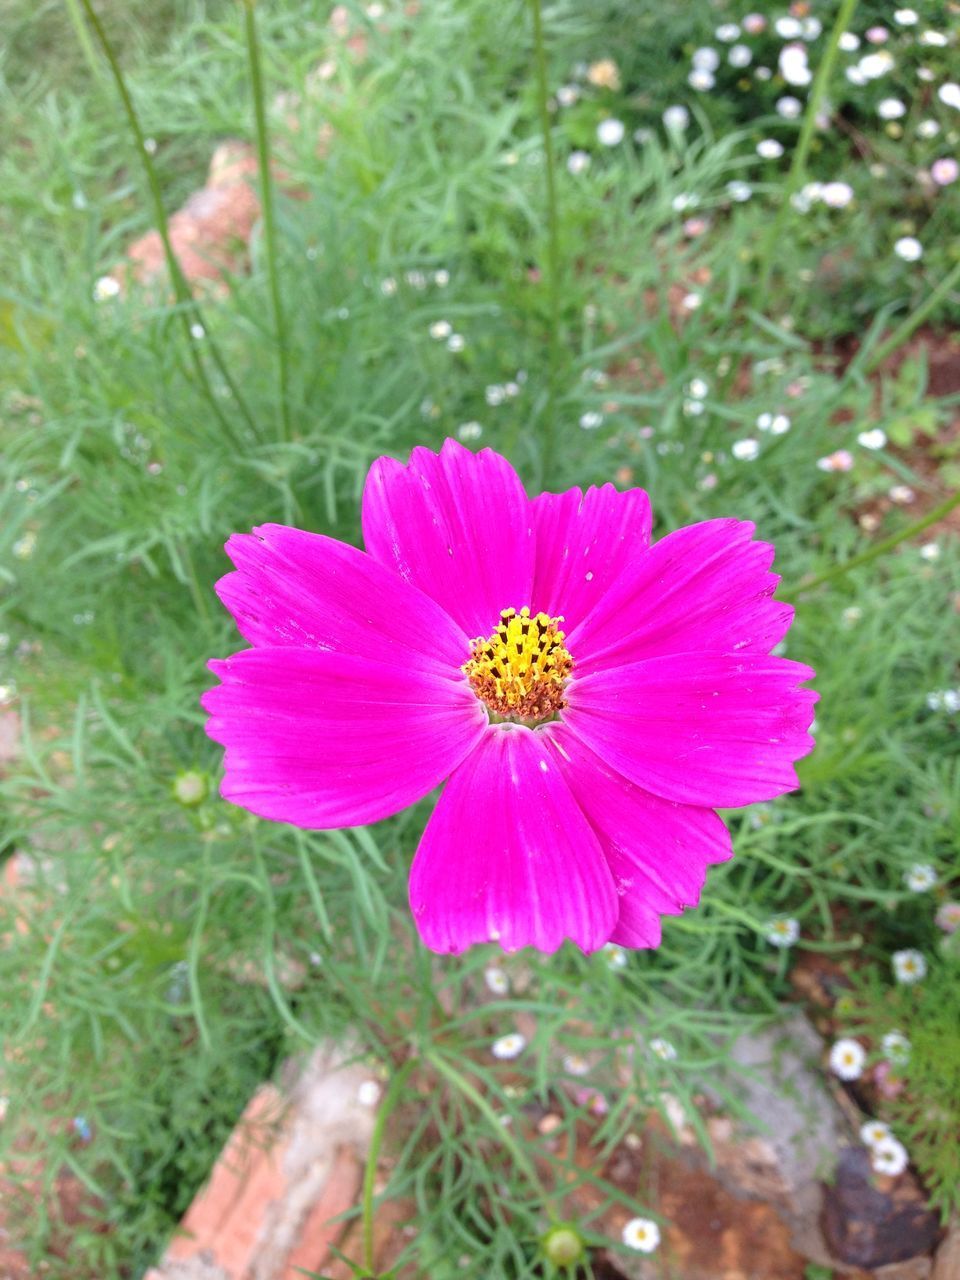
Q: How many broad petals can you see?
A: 8